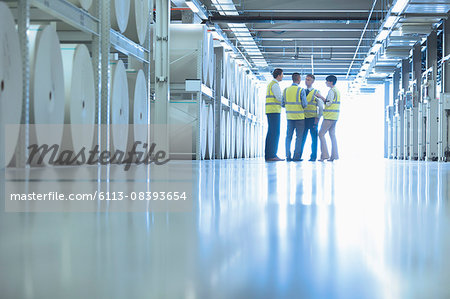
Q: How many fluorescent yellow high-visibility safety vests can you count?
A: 4